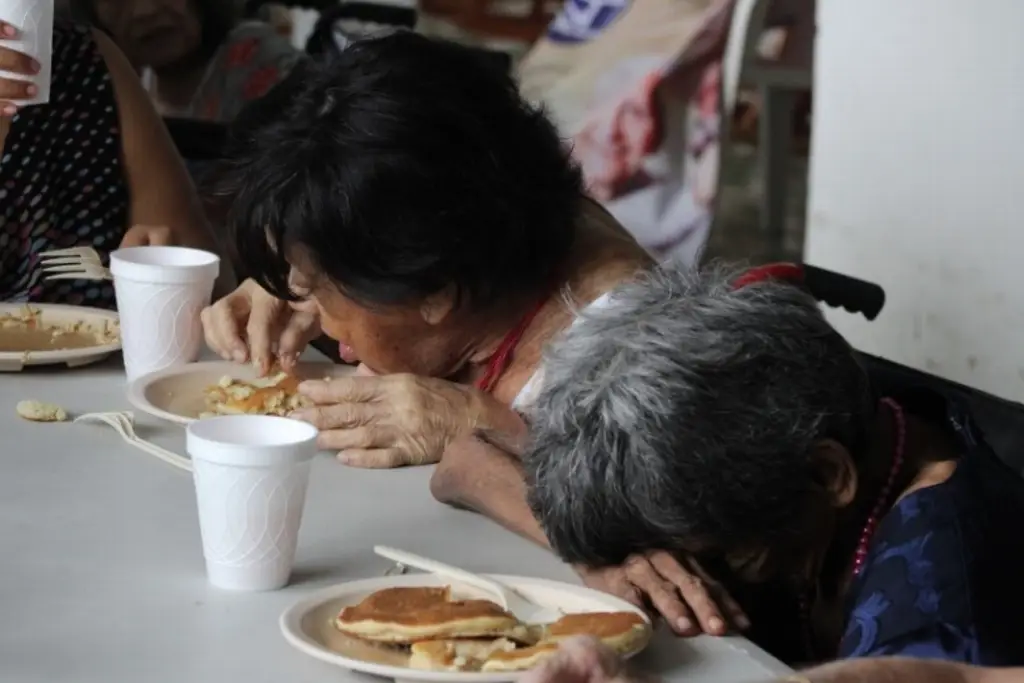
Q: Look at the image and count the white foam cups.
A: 3